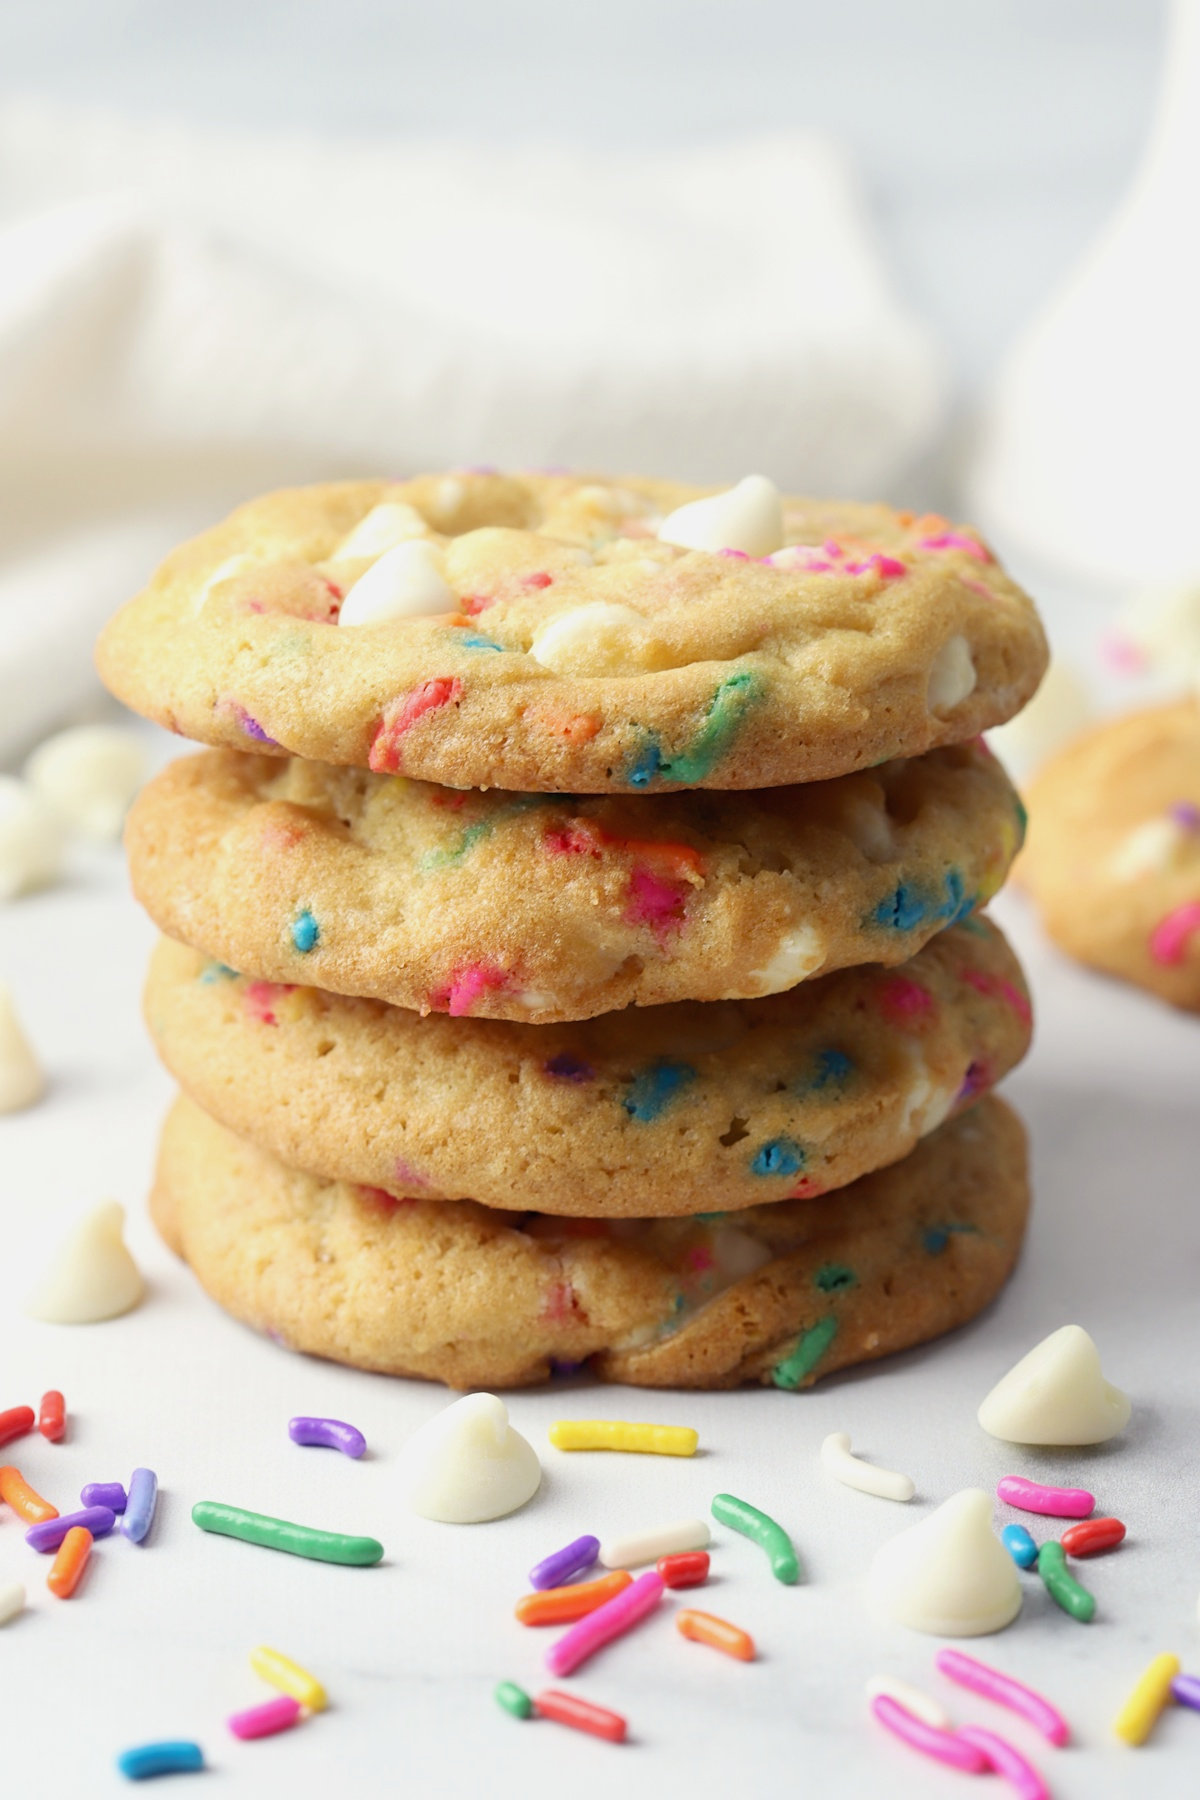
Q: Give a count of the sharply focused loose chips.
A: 3